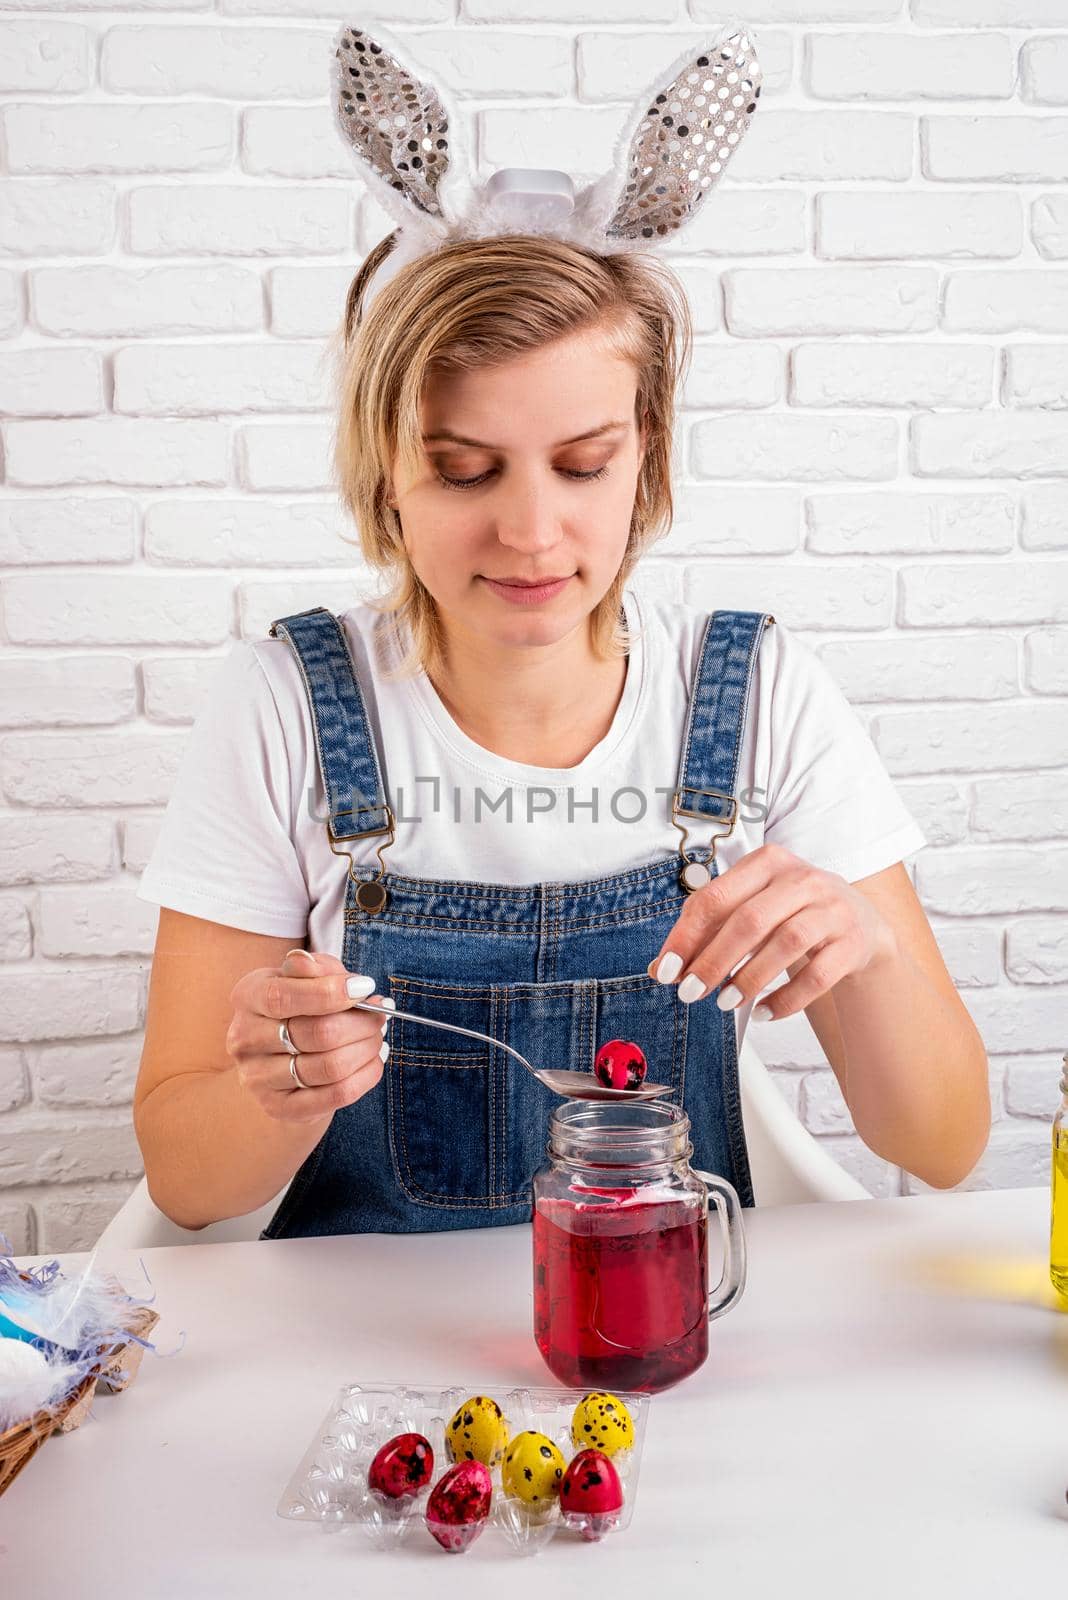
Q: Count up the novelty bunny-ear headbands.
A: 1